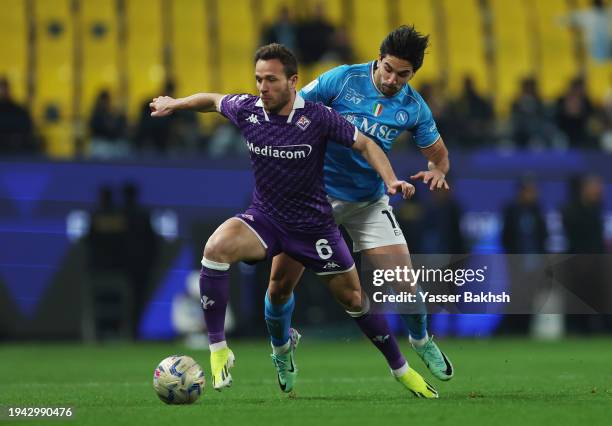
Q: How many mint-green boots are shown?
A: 2